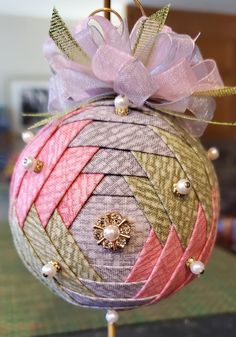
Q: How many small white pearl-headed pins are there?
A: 8